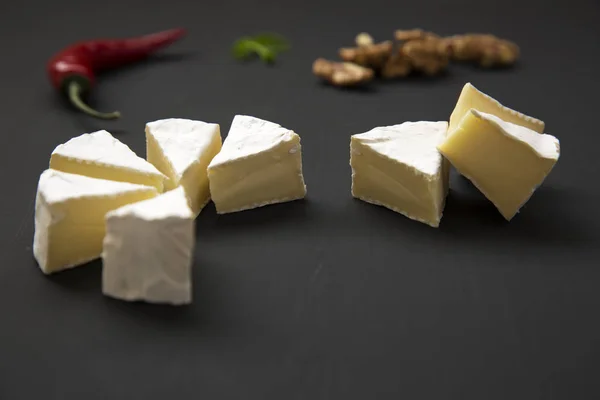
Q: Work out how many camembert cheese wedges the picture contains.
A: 8